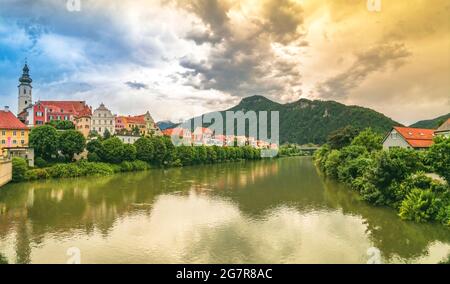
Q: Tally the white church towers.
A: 1